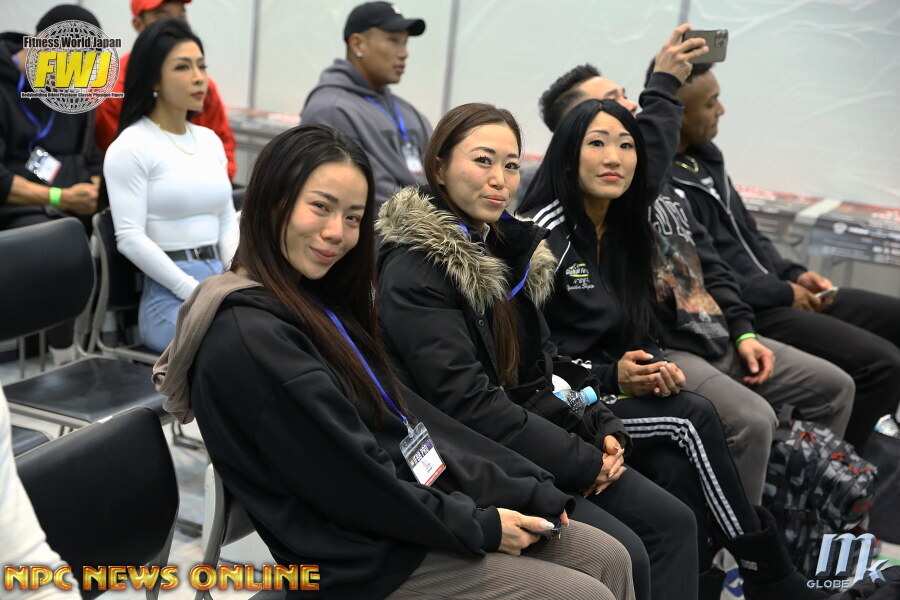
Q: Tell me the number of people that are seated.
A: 9